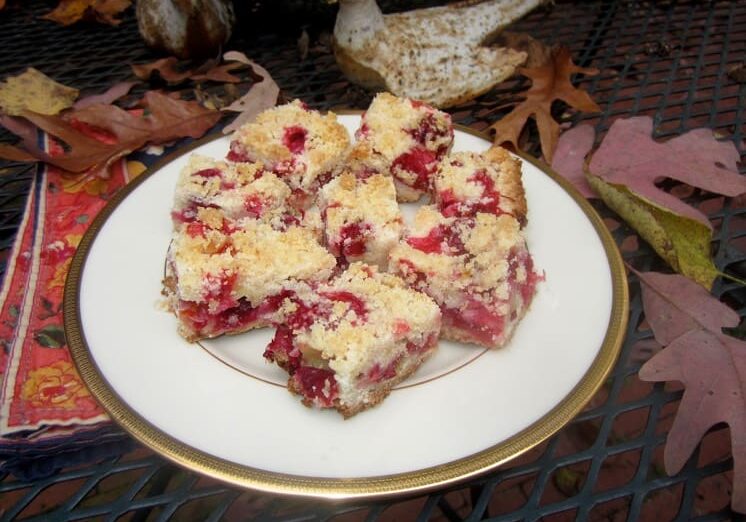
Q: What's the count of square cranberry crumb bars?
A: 8